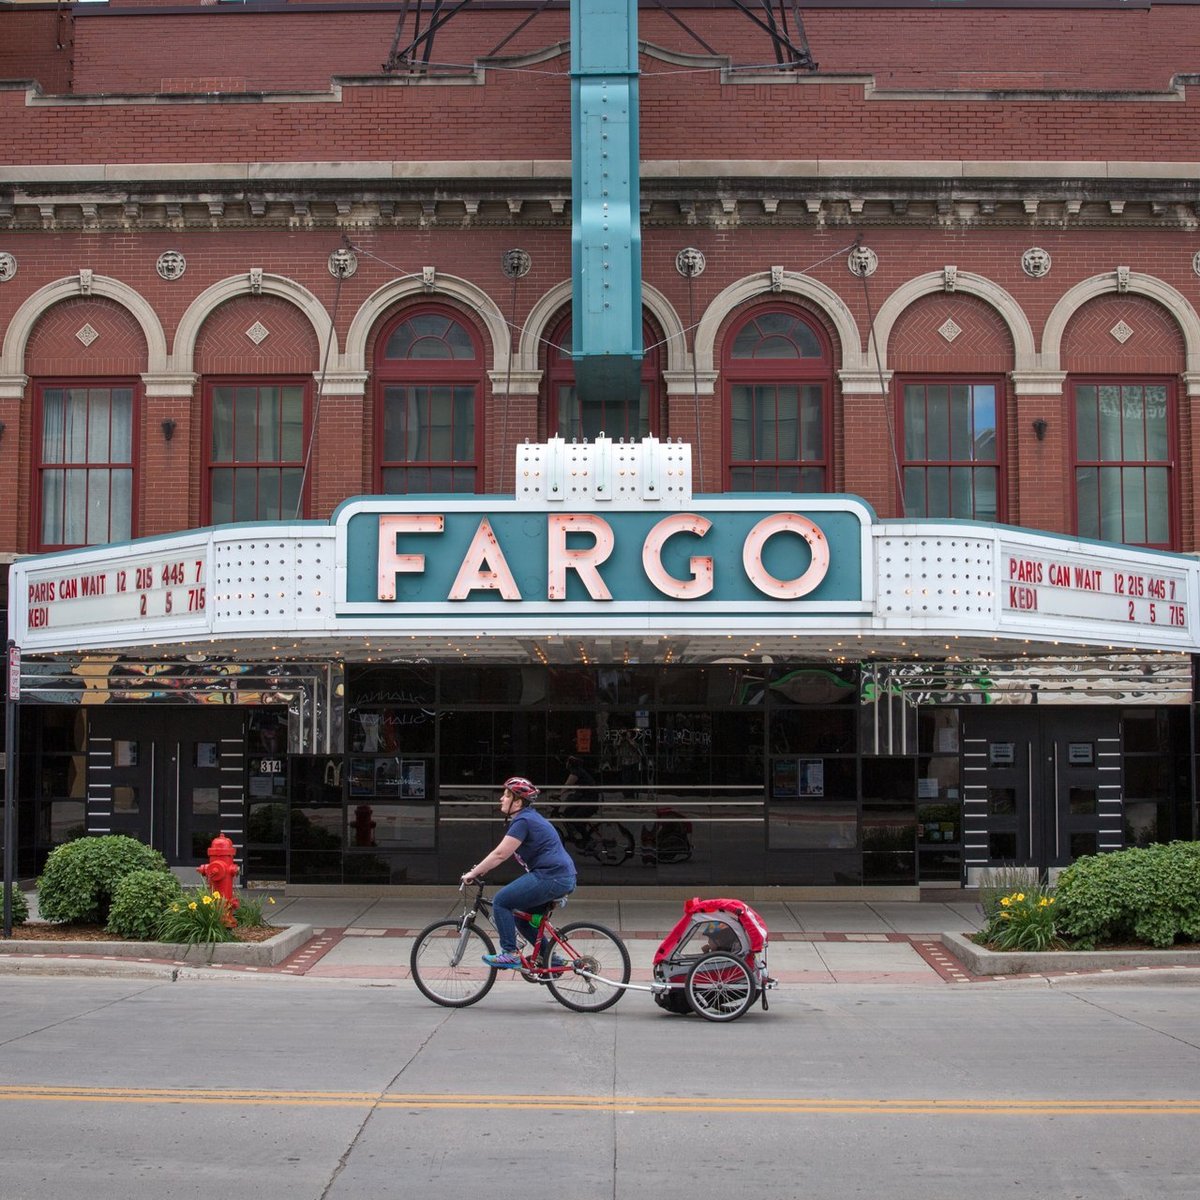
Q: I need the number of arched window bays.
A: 7